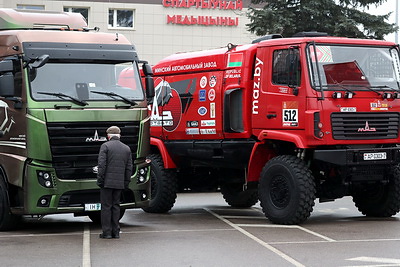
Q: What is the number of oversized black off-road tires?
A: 4